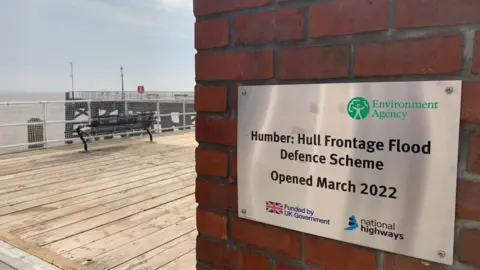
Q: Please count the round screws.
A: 4